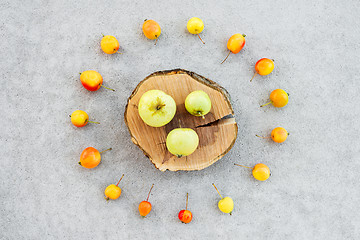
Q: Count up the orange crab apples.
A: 13